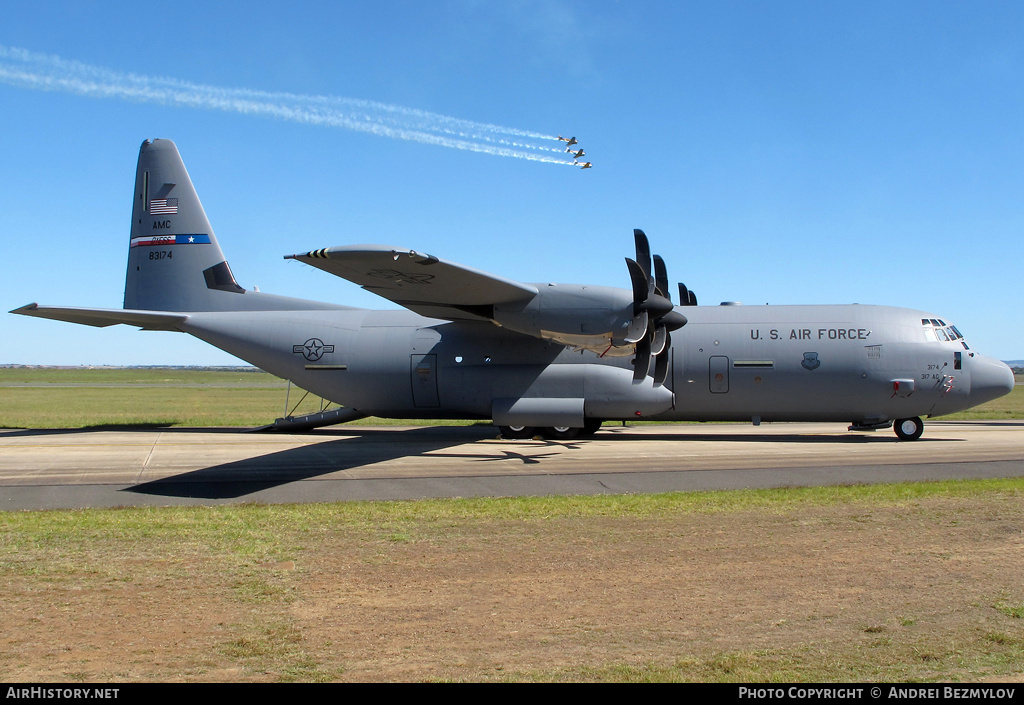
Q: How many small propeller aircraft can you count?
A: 3